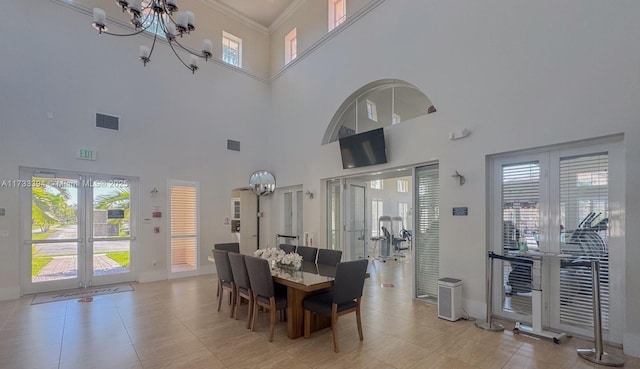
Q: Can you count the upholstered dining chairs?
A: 8